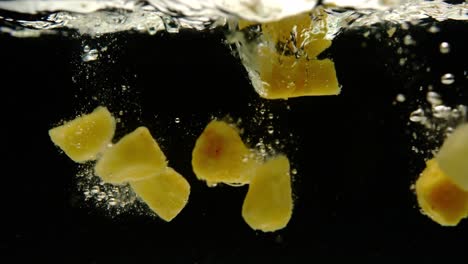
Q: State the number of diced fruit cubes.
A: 9